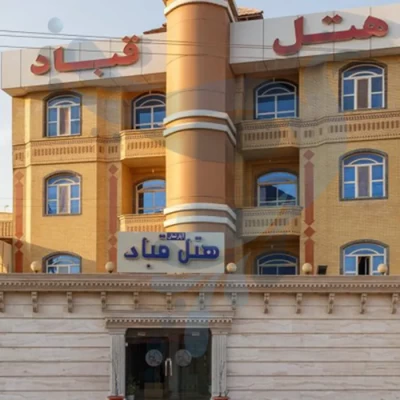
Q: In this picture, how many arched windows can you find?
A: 11